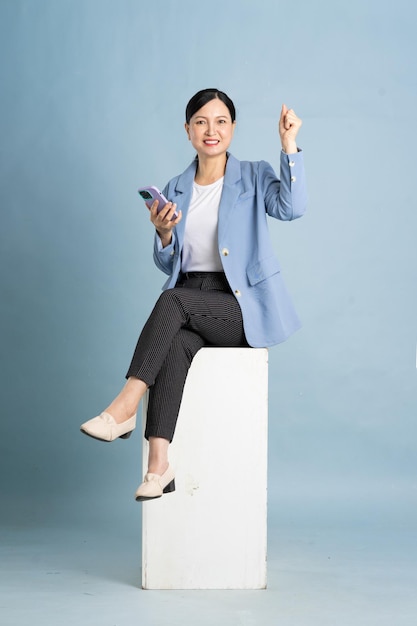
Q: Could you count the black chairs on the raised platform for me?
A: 0